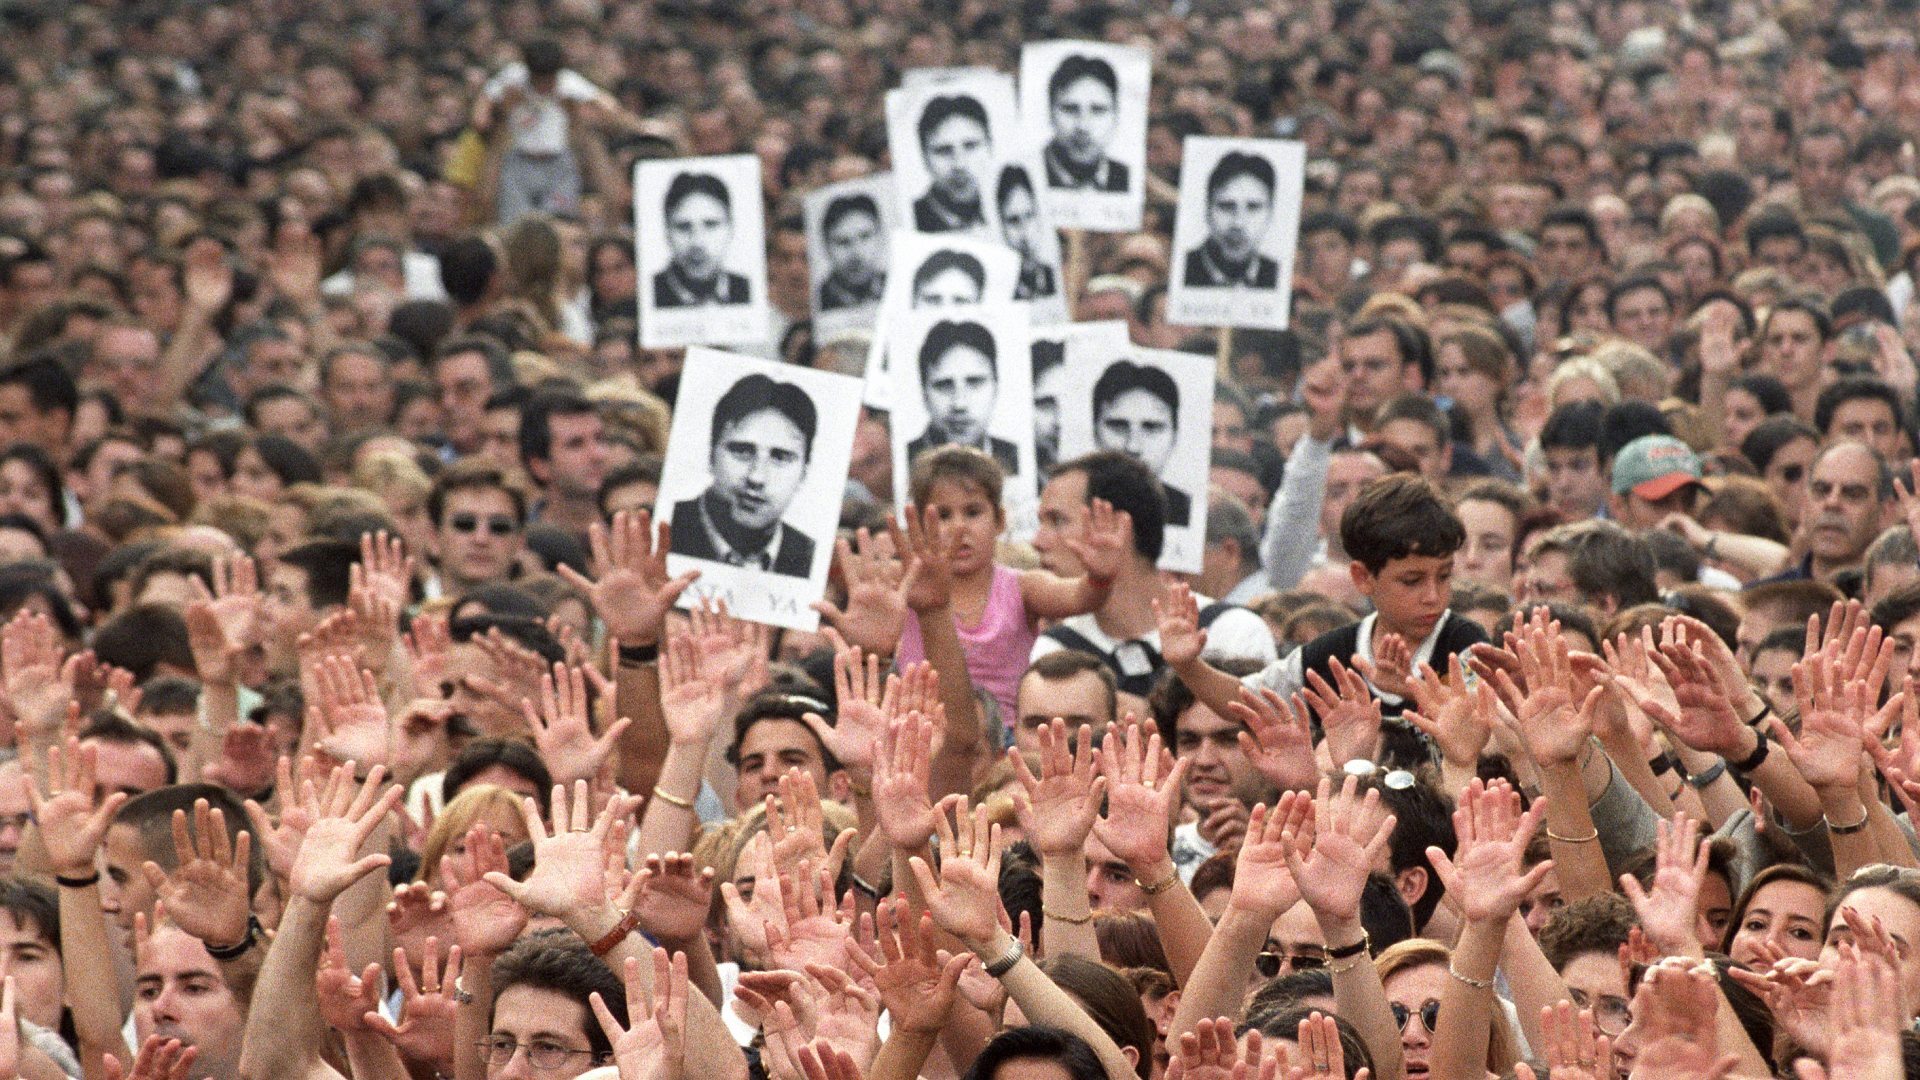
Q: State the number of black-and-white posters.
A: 11